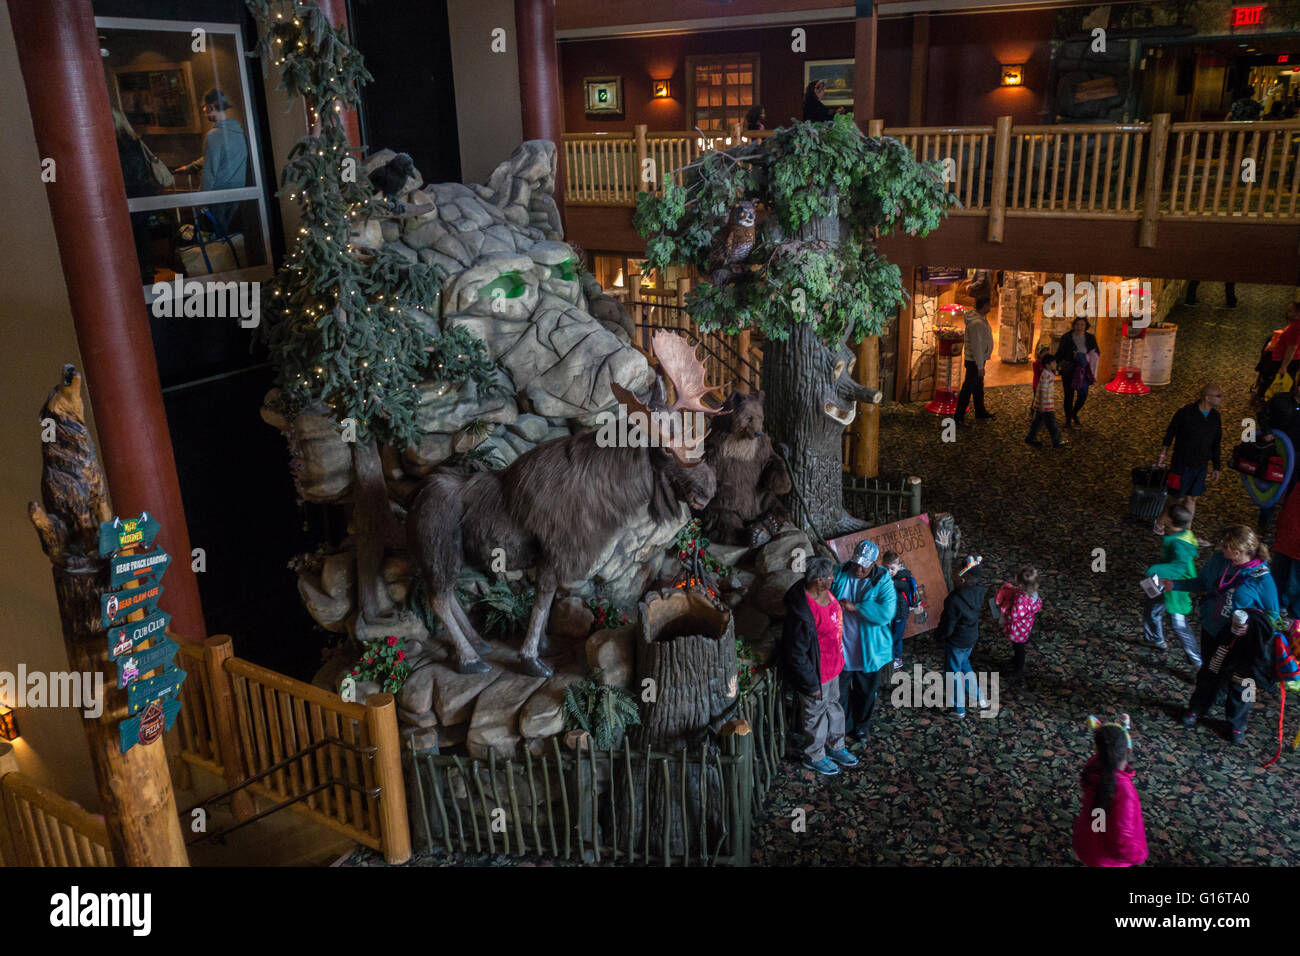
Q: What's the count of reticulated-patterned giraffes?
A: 0